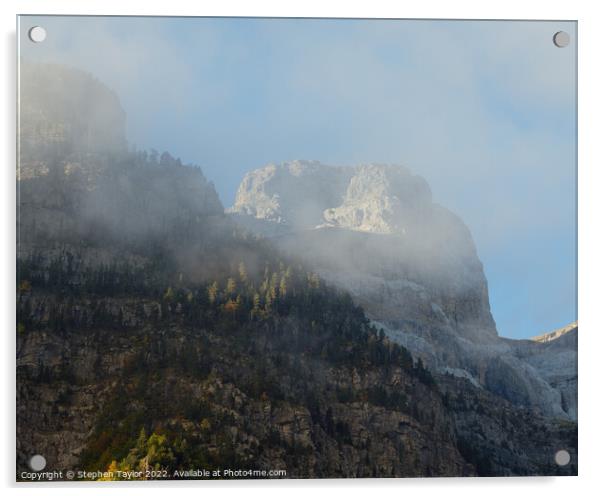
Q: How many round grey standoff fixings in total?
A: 4